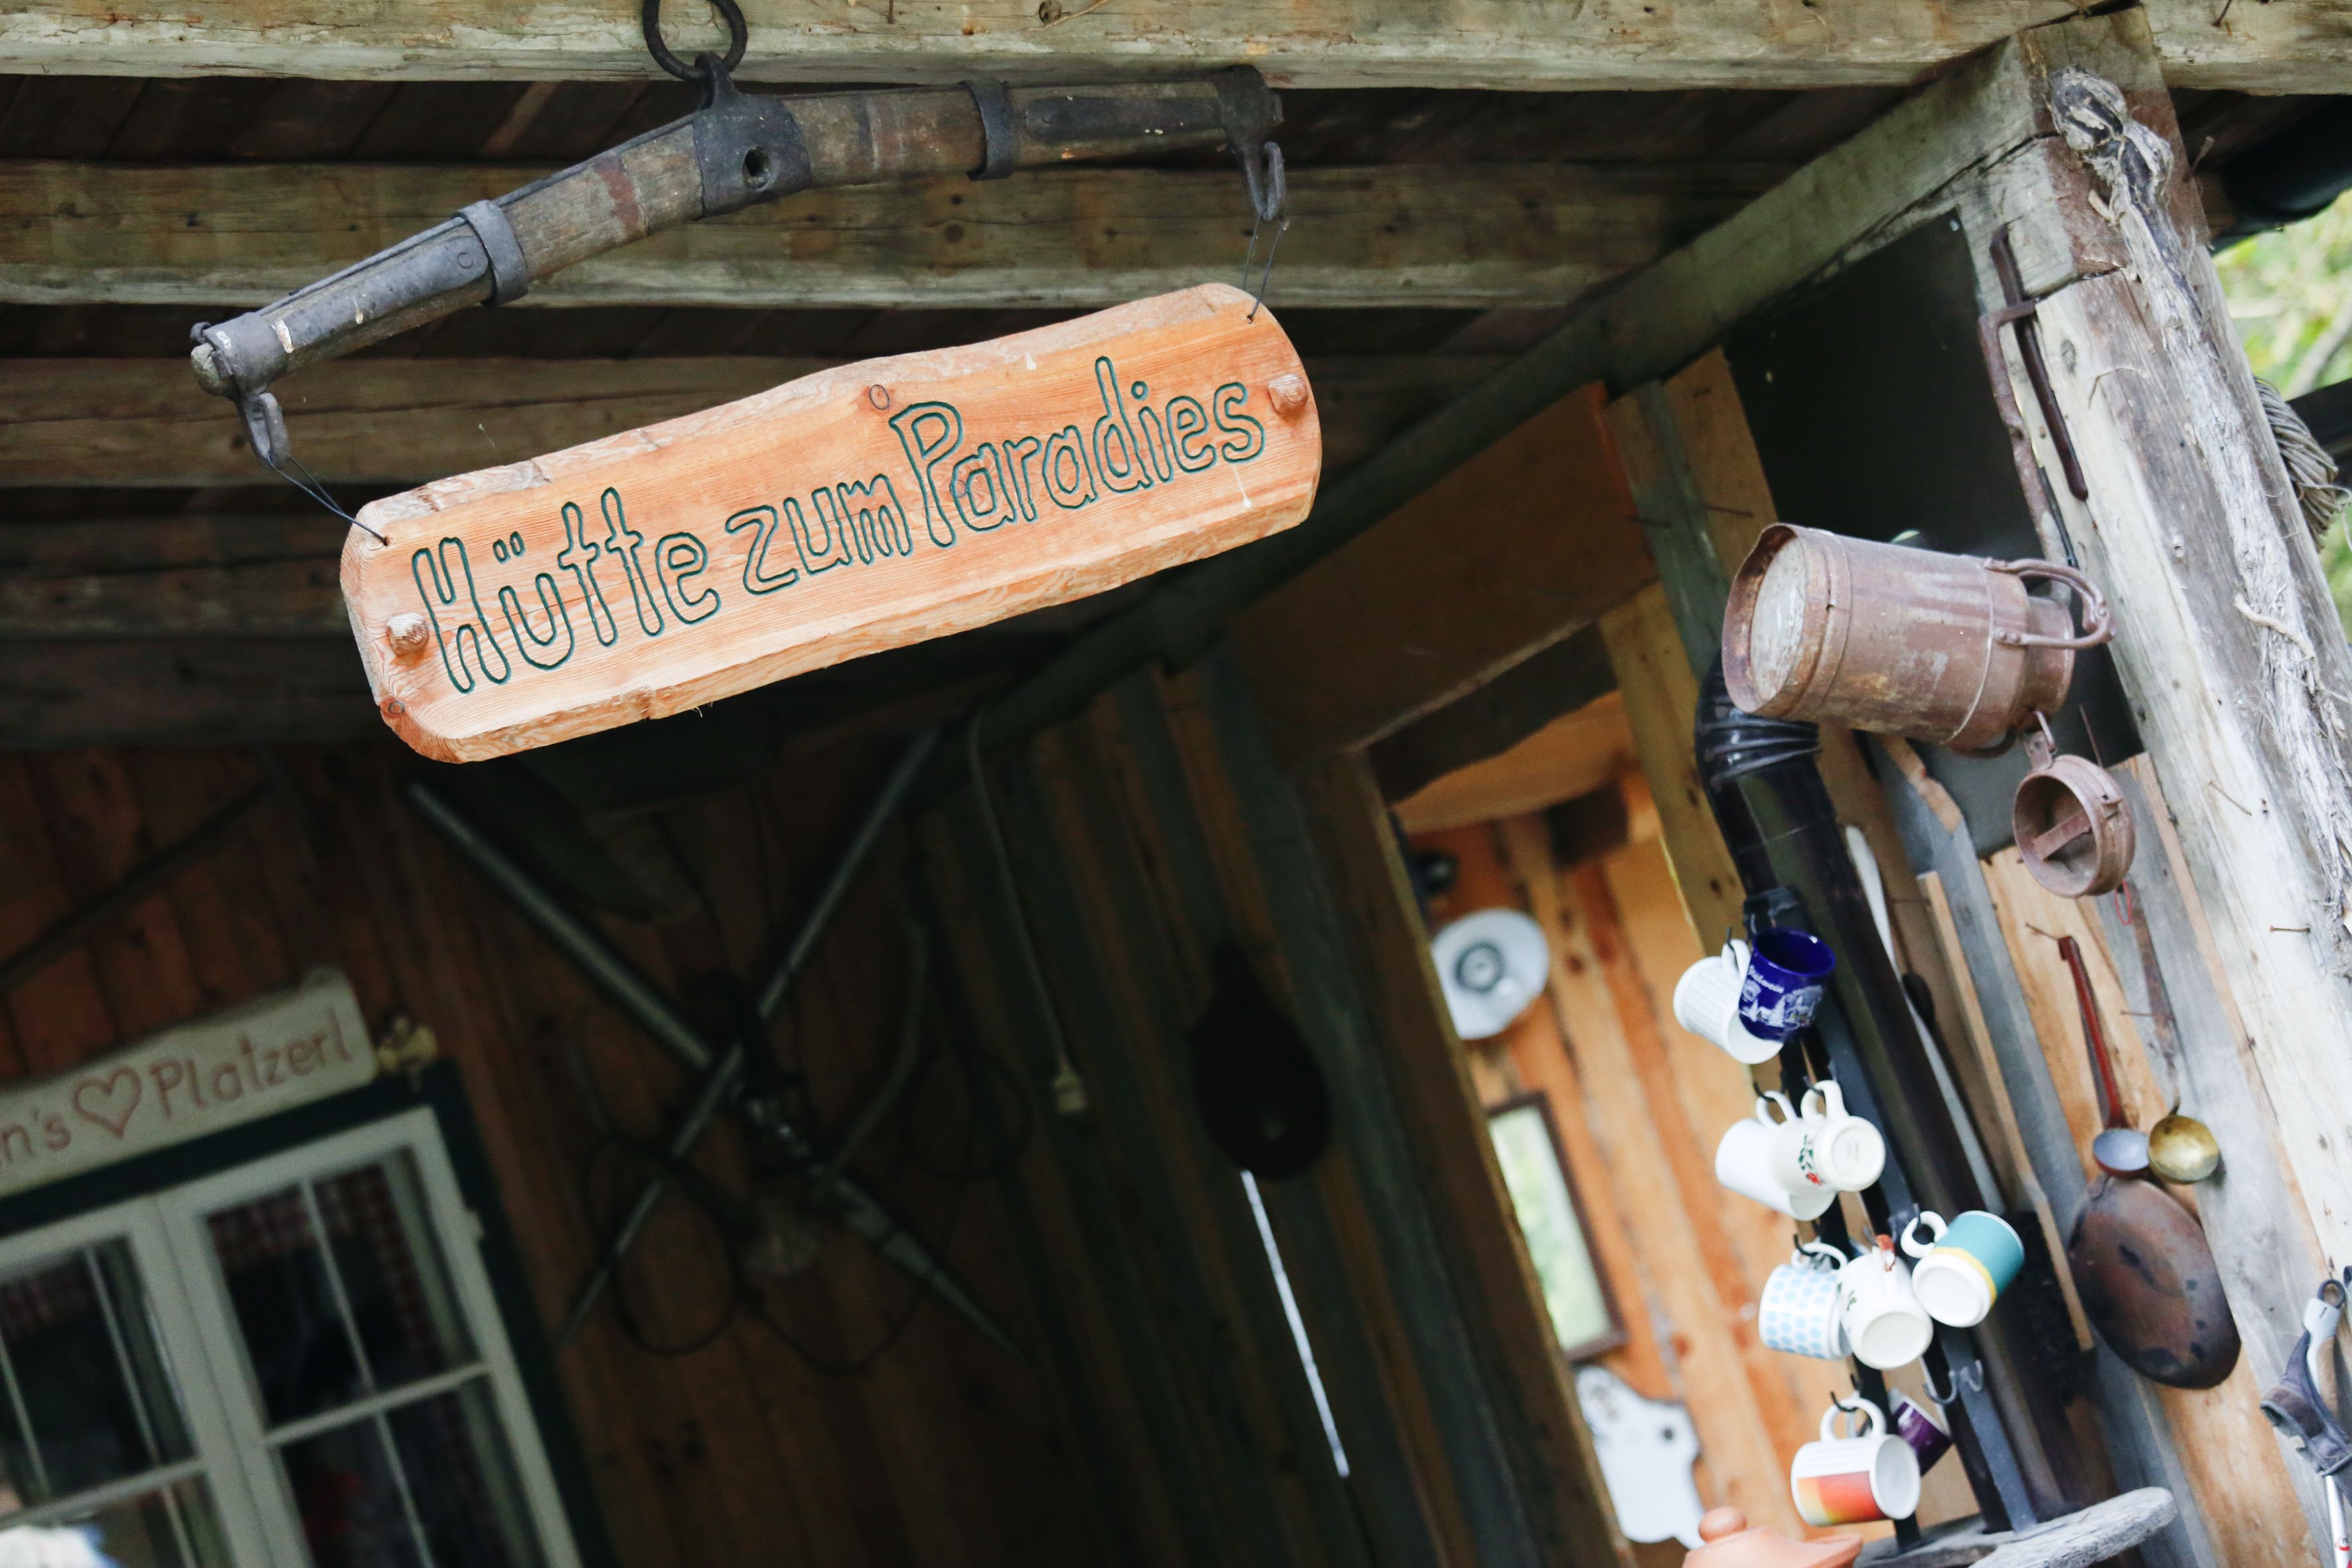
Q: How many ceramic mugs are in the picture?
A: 9